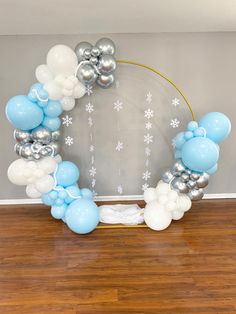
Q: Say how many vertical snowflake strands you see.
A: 5